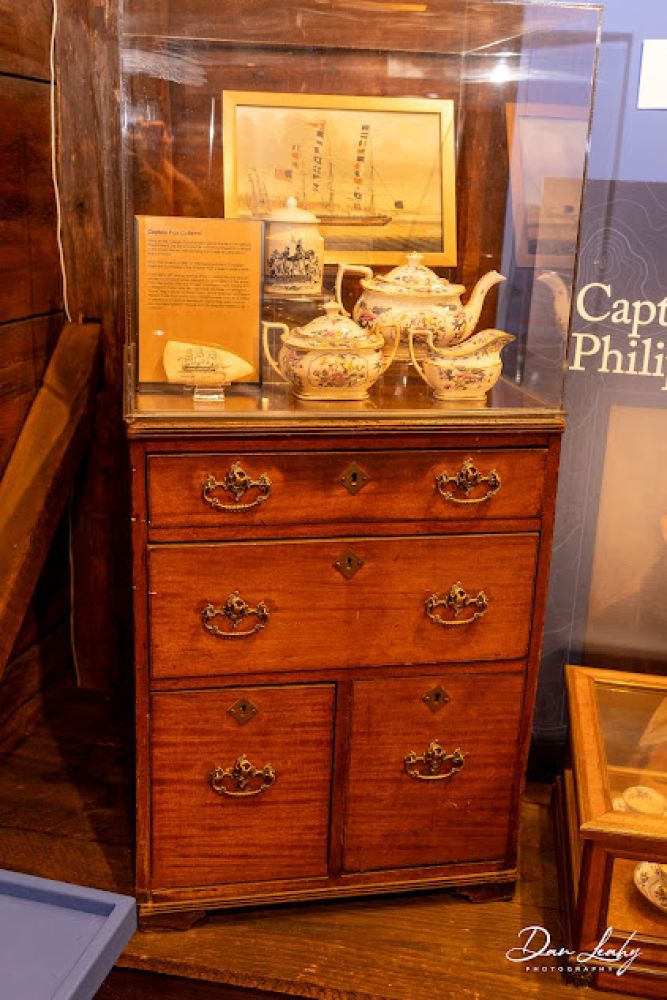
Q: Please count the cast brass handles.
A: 6